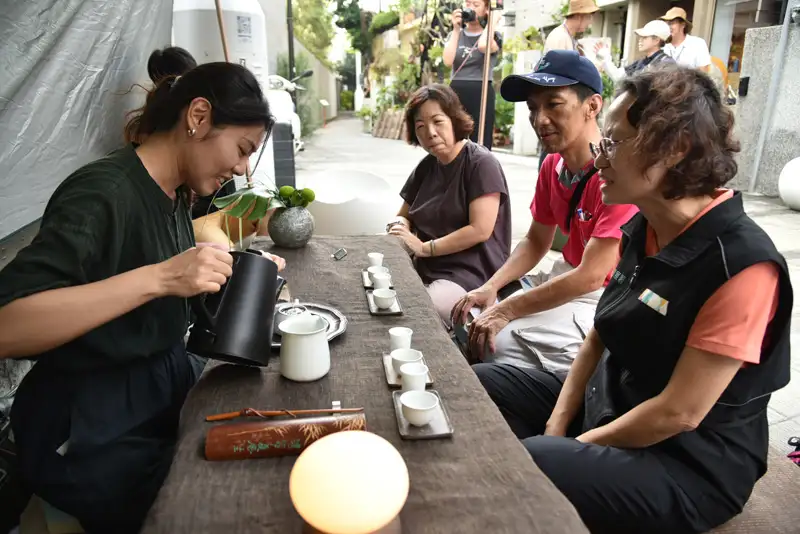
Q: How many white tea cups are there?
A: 8